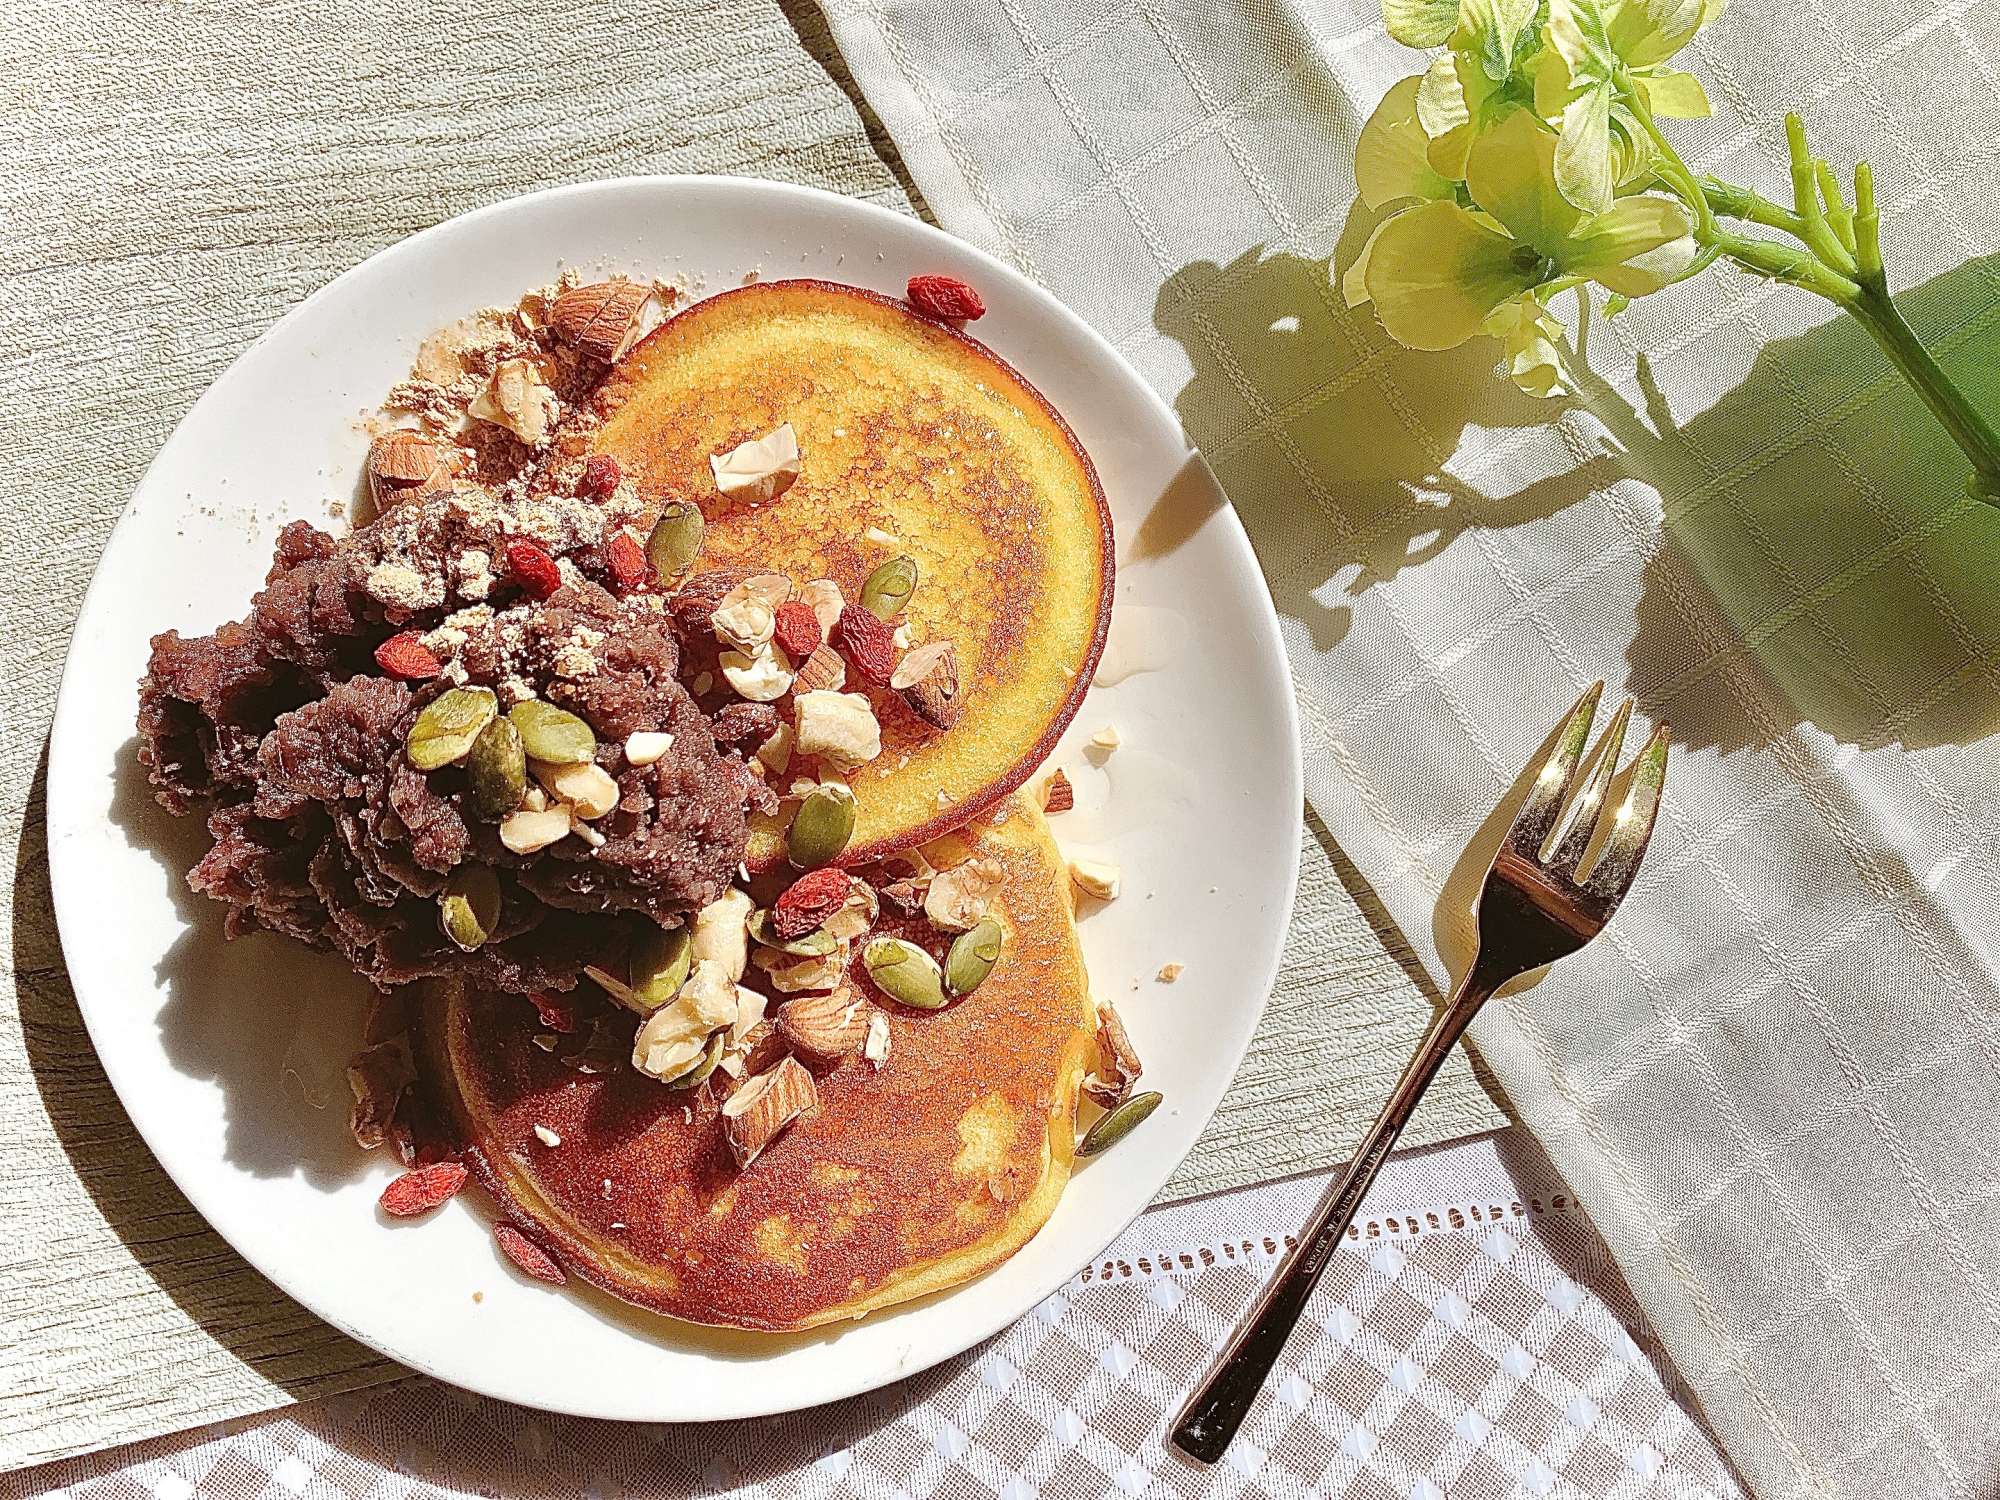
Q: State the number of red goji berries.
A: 11